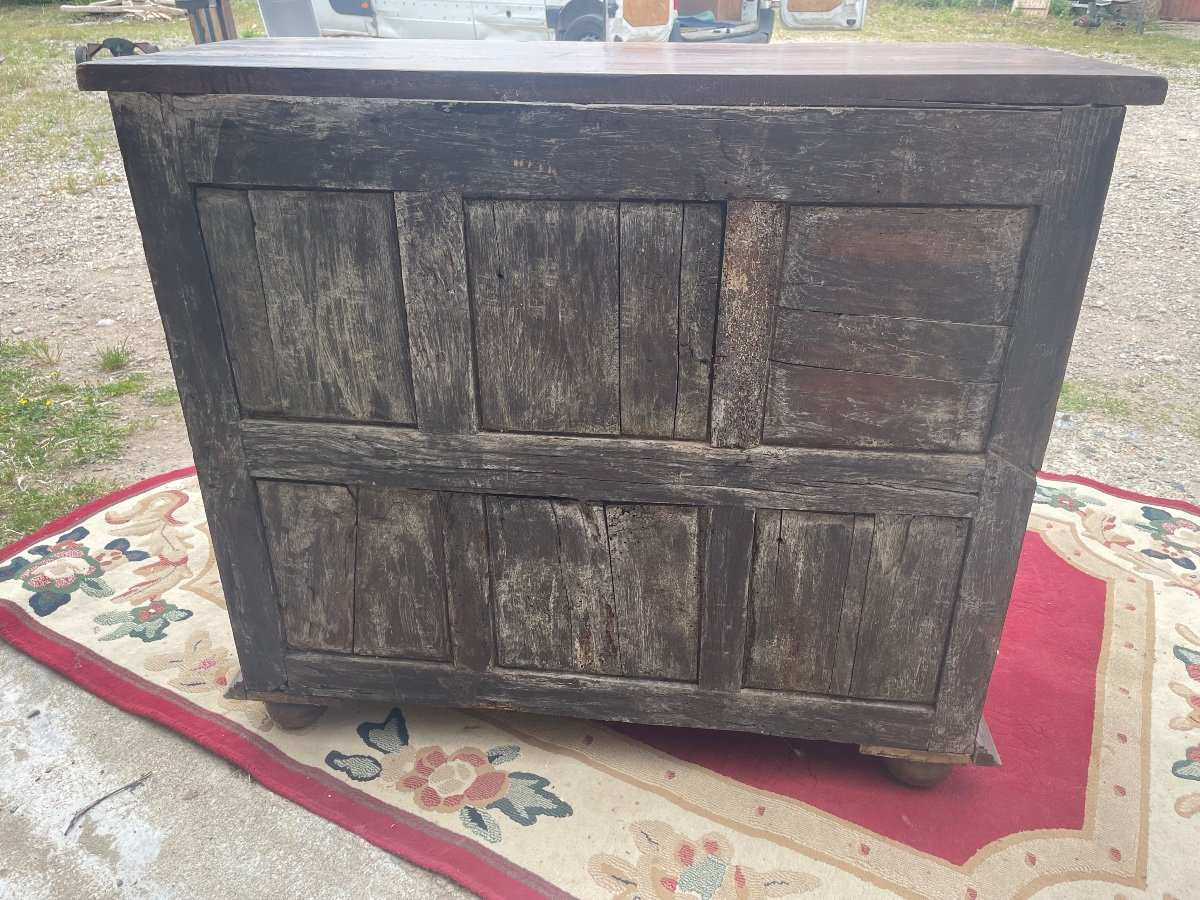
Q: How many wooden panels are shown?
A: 6